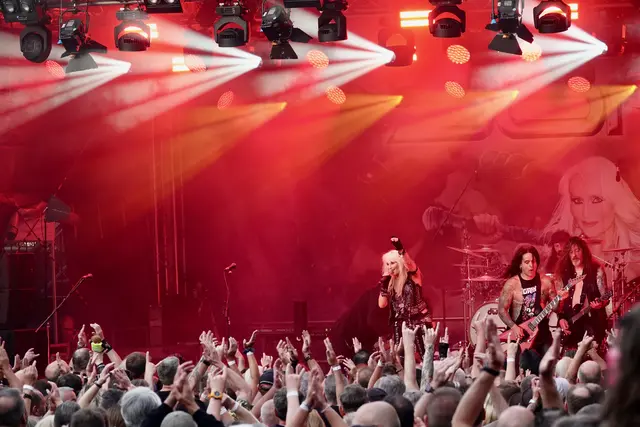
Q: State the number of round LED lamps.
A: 9